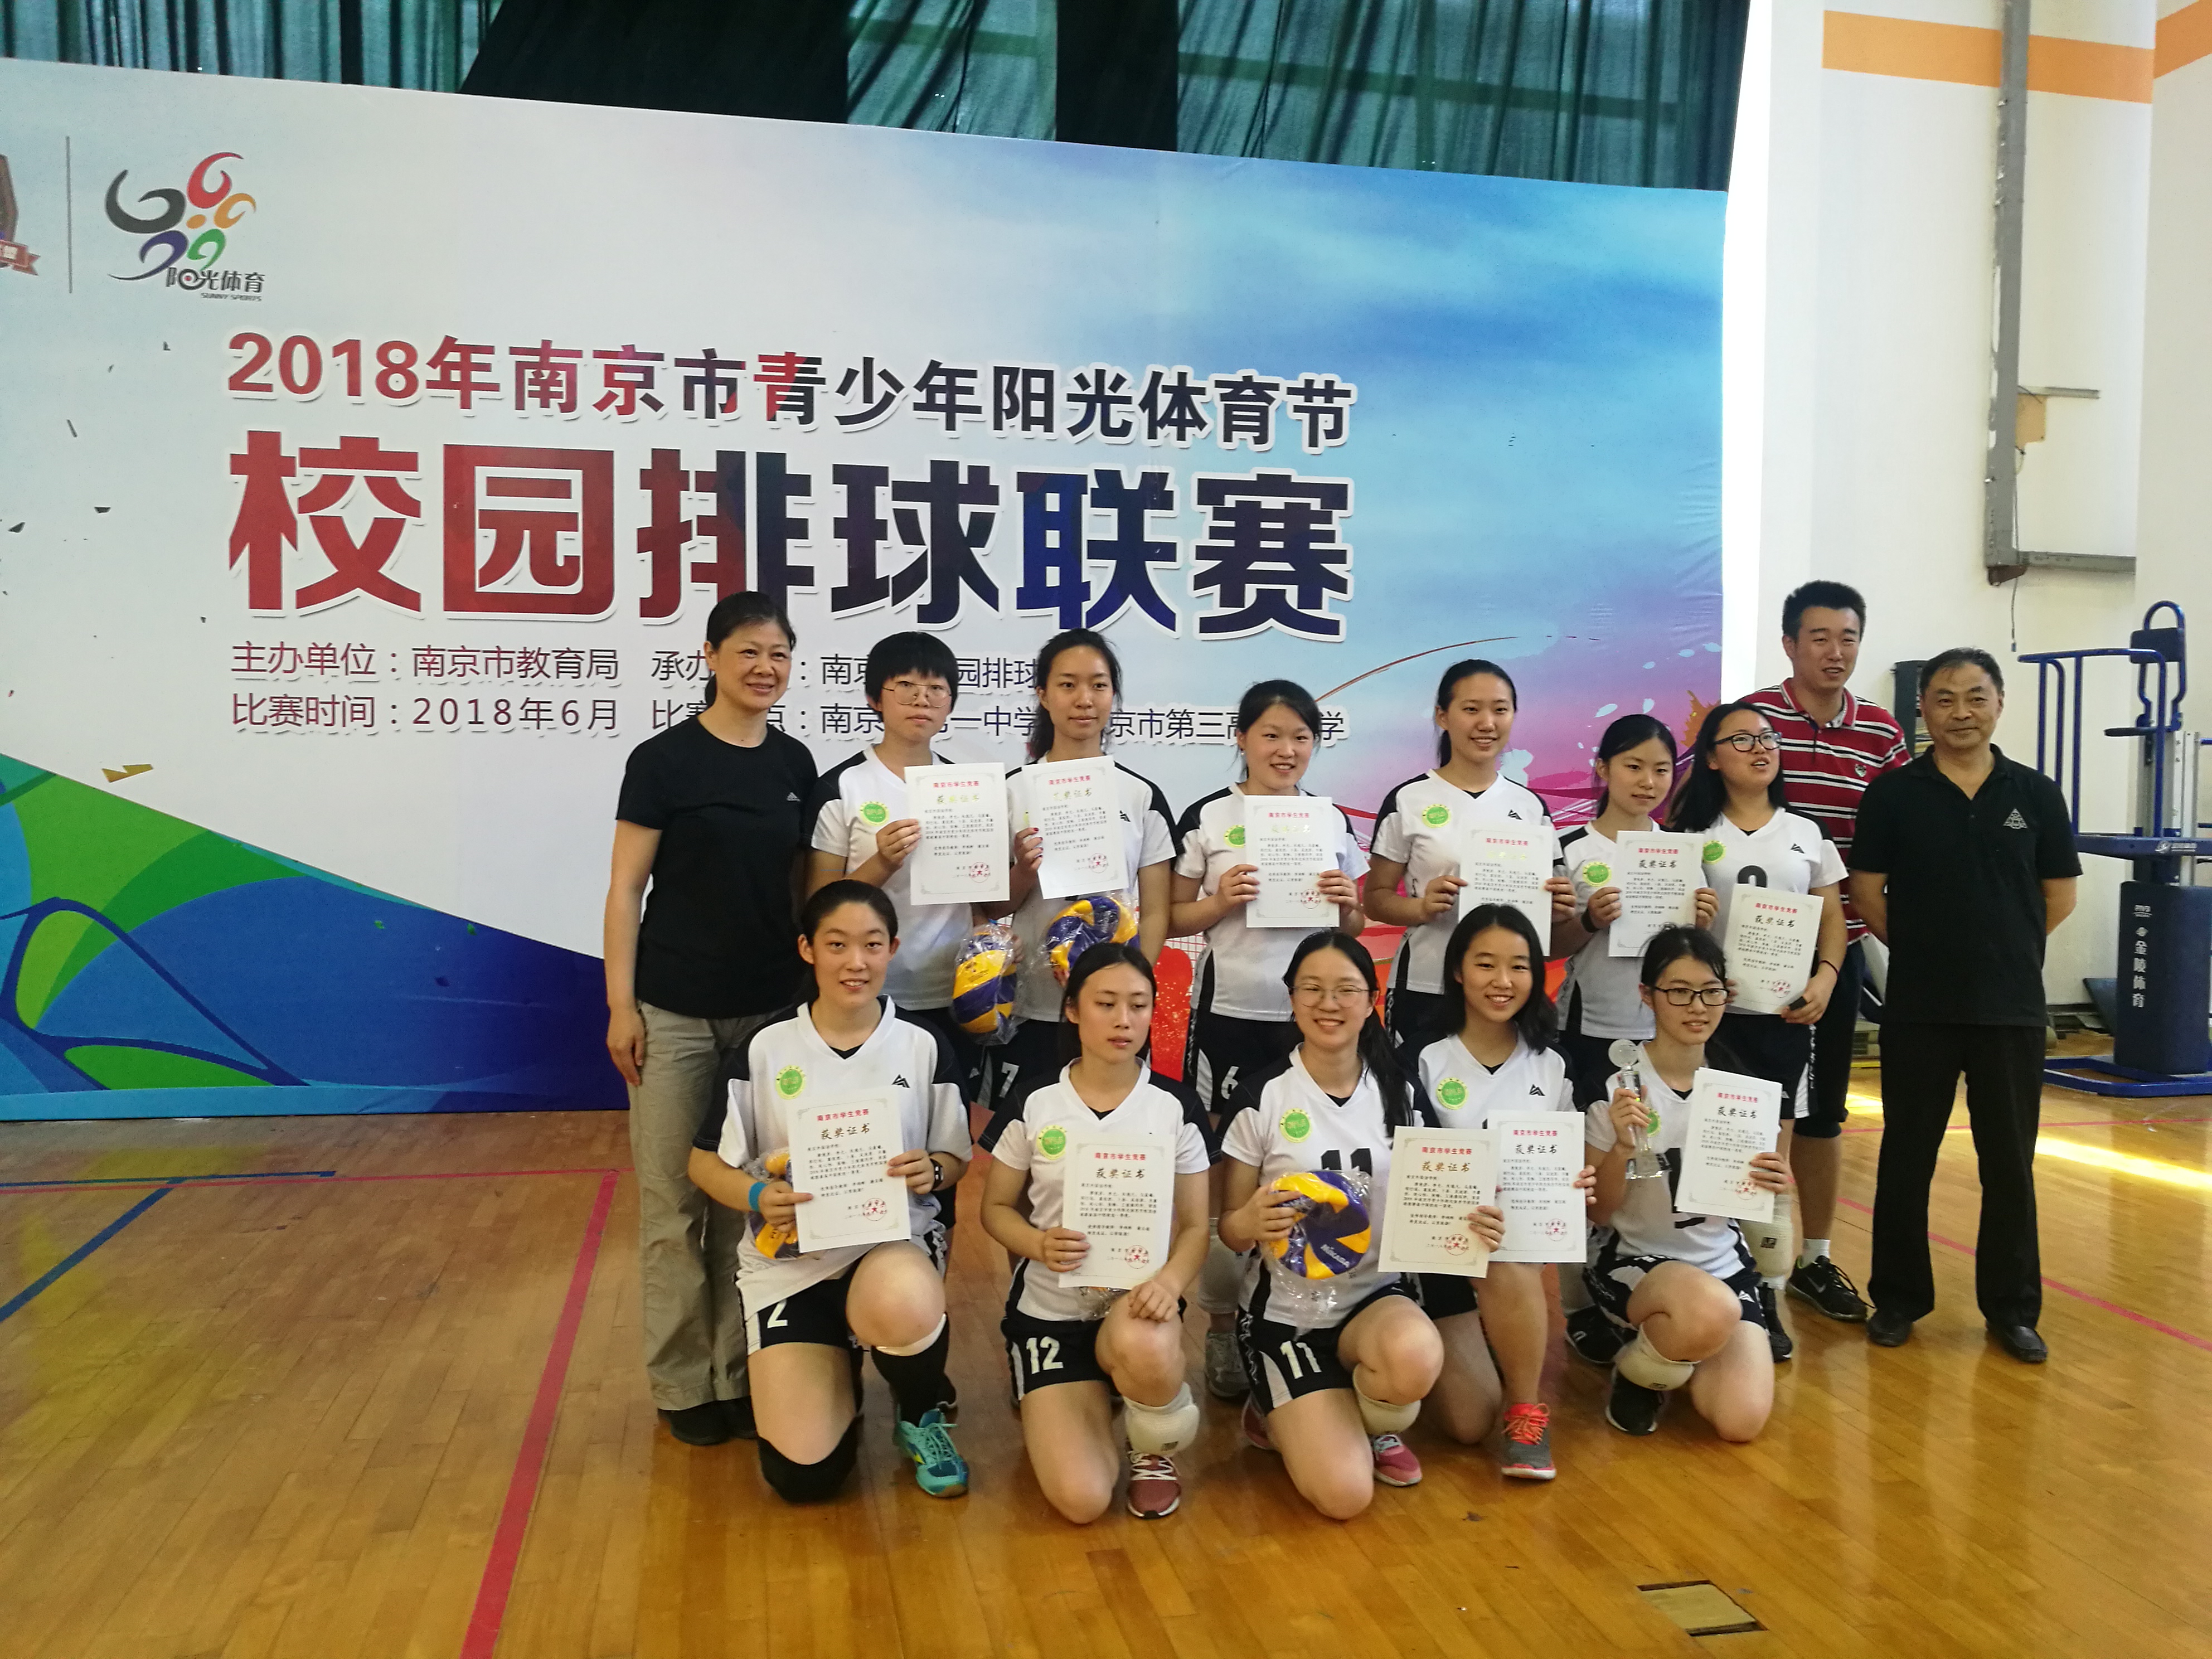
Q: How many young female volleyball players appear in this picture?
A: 11